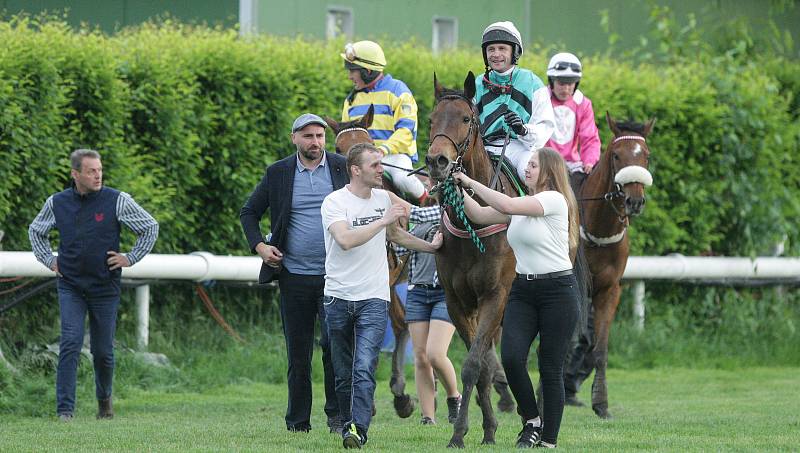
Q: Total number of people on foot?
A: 5